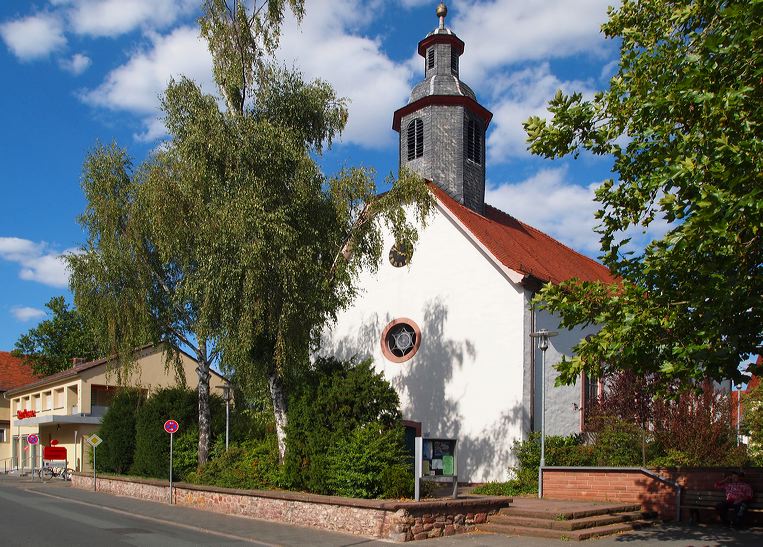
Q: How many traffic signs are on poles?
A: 3